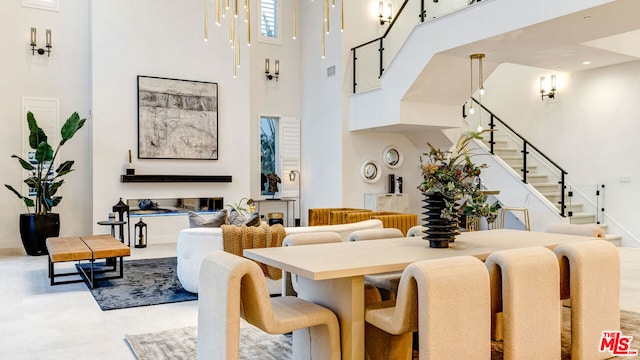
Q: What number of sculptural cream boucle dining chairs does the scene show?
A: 8